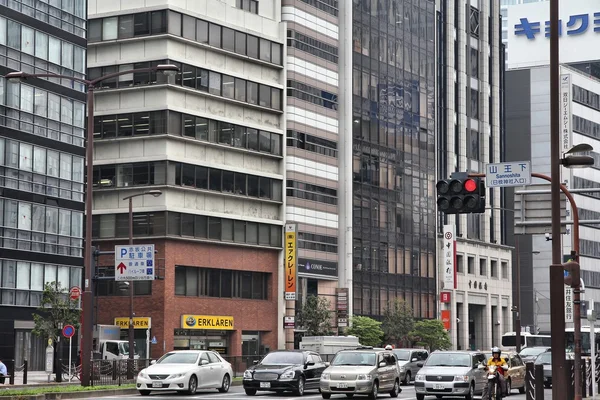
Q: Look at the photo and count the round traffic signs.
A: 2